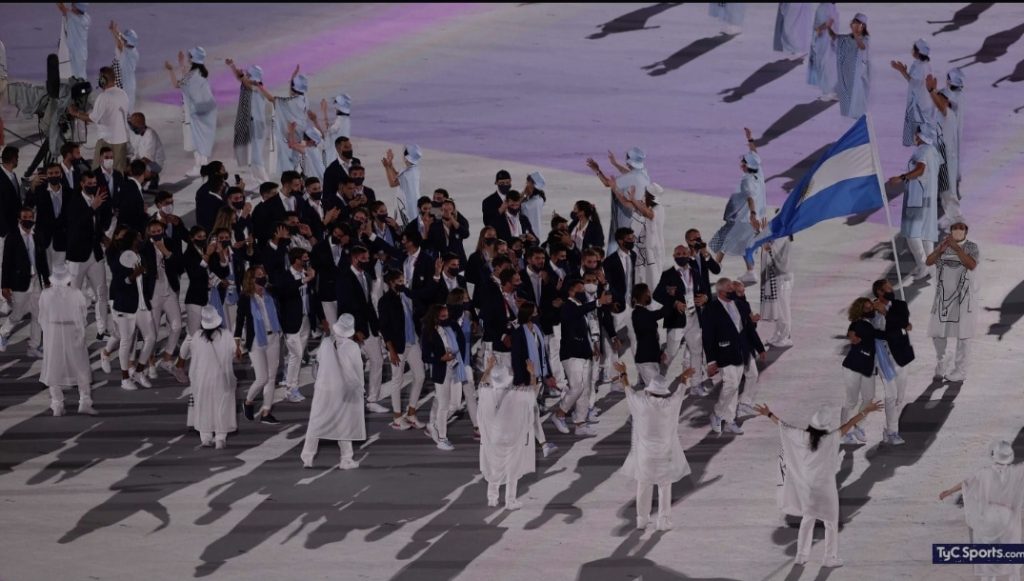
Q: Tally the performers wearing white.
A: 10